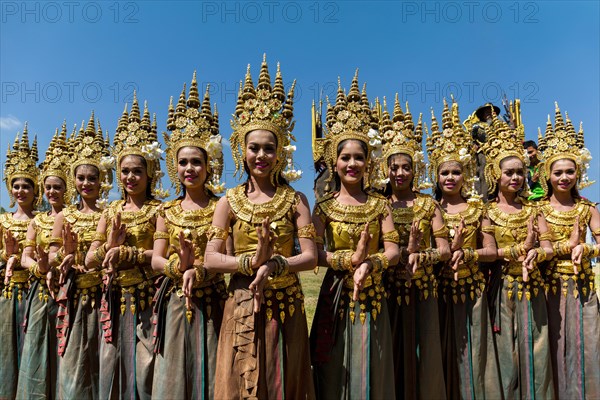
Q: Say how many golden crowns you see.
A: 11